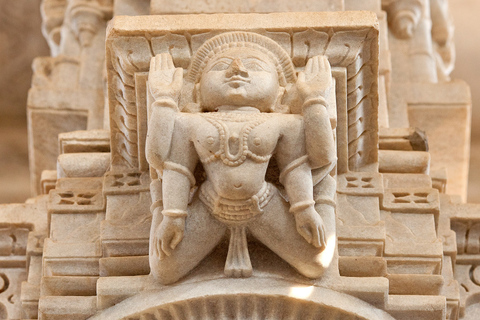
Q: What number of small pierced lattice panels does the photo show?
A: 4